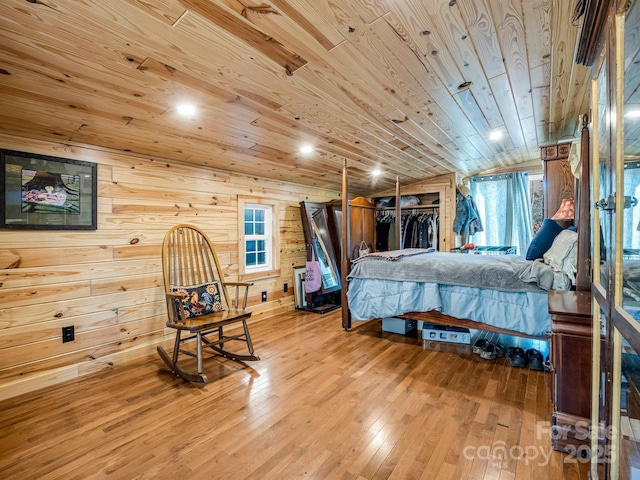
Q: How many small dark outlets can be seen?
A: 3